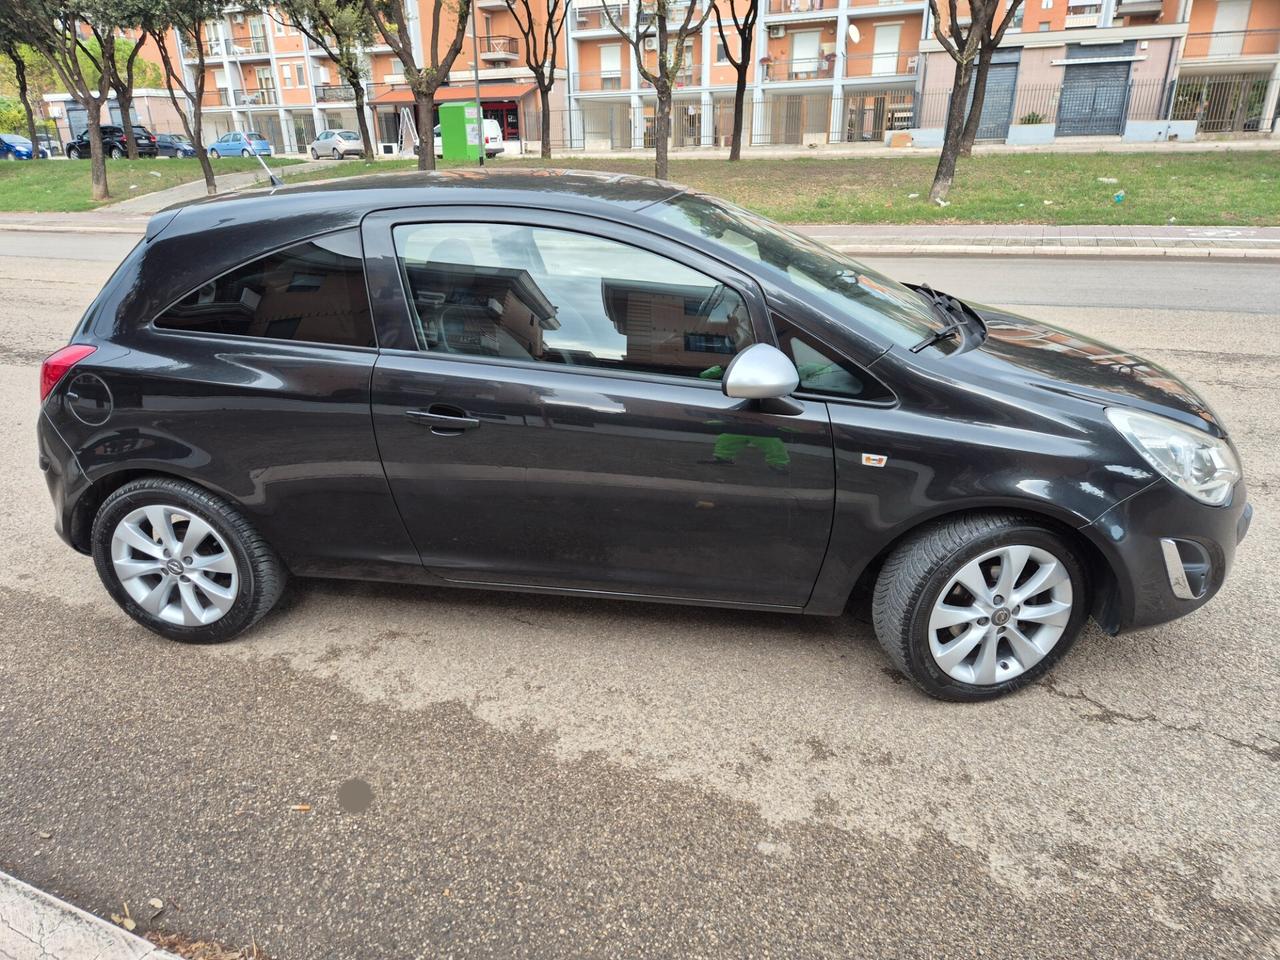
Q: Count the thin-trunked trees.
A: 11